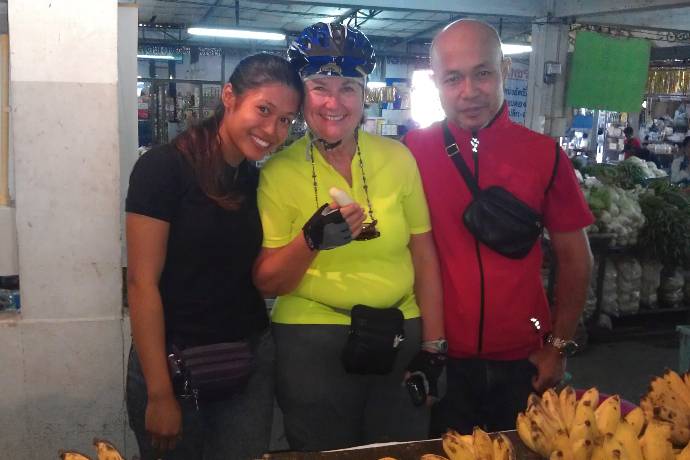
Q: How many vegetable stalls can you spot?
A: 1